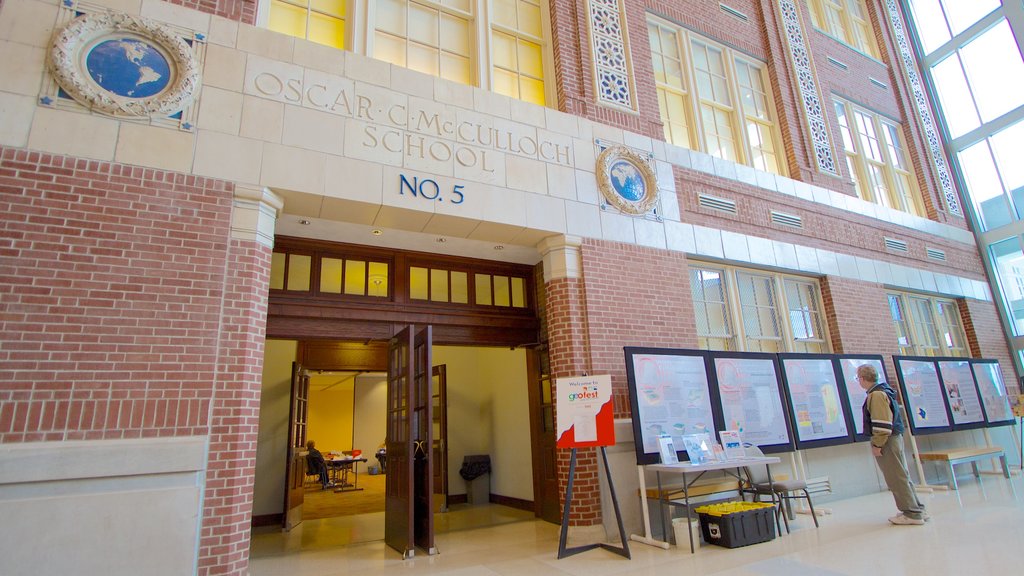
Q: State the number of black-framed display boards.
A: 7